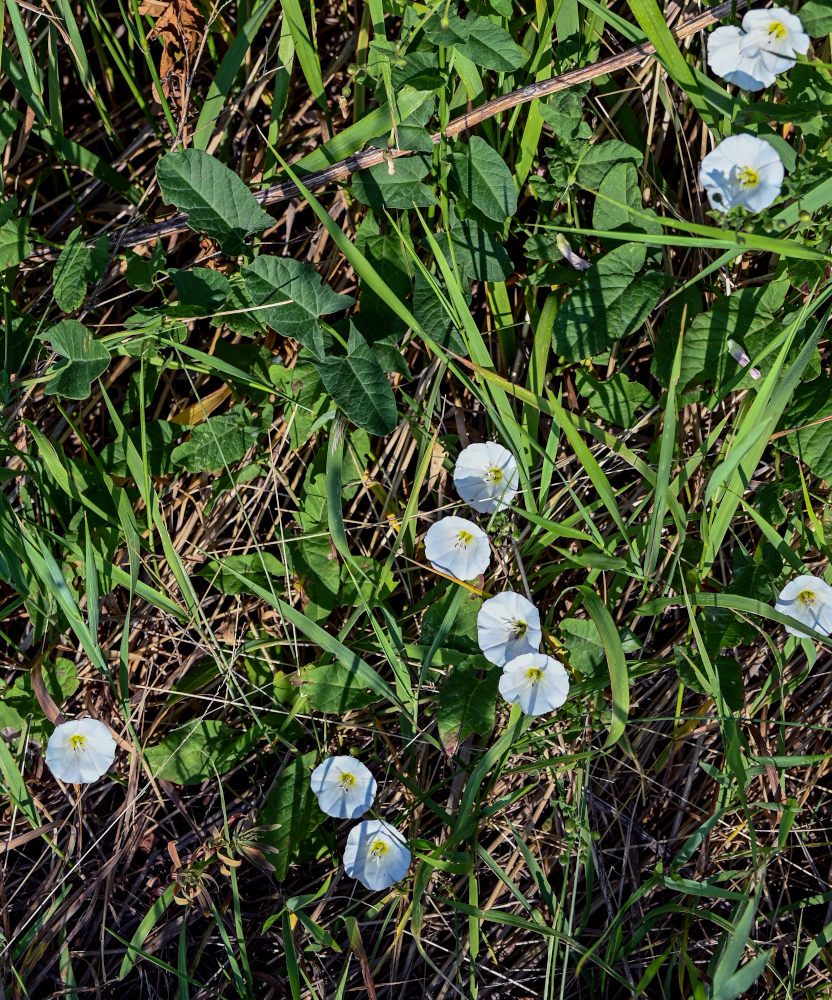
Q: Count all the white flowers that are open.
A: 11